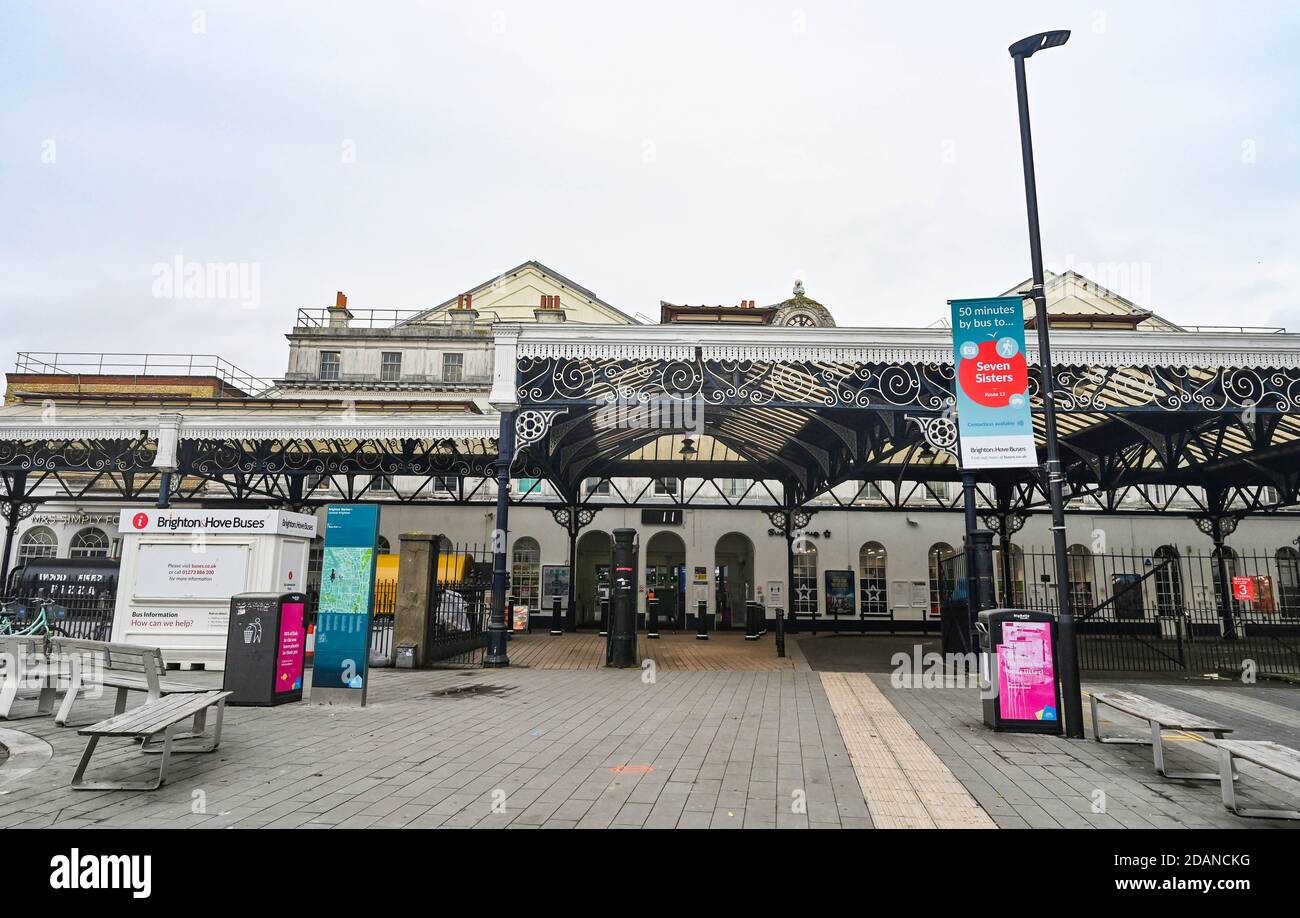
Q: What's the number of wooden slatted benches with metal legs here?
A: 5